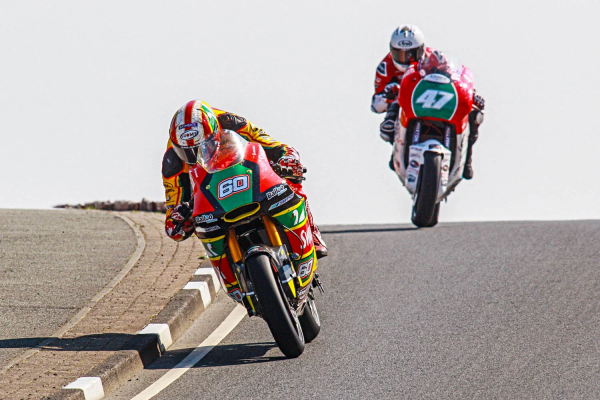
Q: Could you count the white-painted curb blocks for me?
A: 4